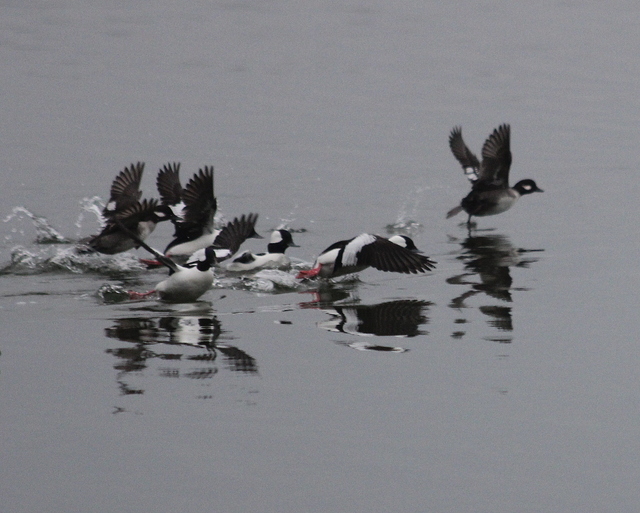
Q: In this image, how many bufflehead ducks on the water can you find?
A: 6